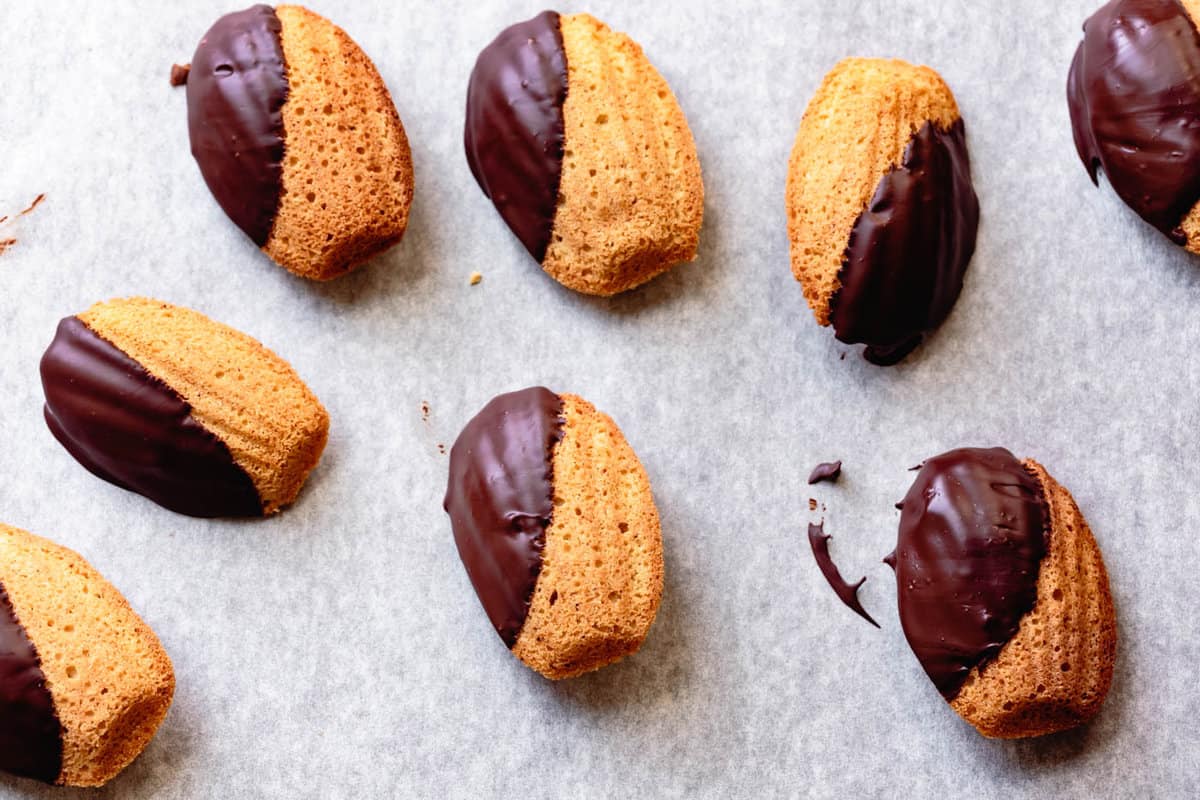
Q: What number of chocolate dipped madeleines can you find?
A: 8